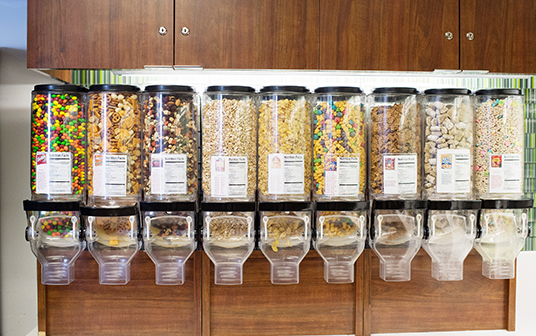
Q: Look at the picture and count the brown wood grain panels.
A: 7